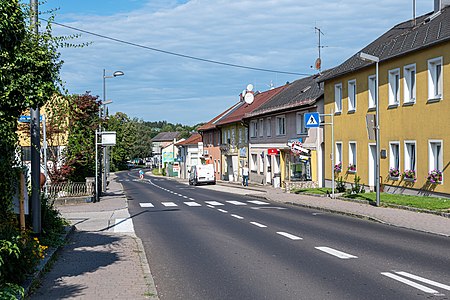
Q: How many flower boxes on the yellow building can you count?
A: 5